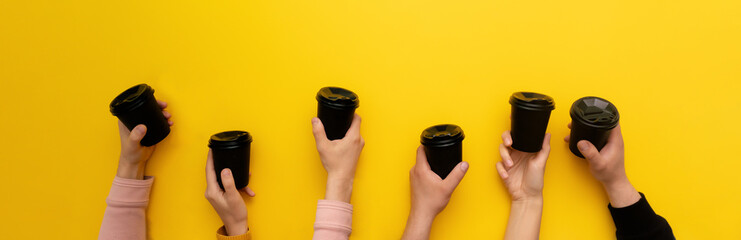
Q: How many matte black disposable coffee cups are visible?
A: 6